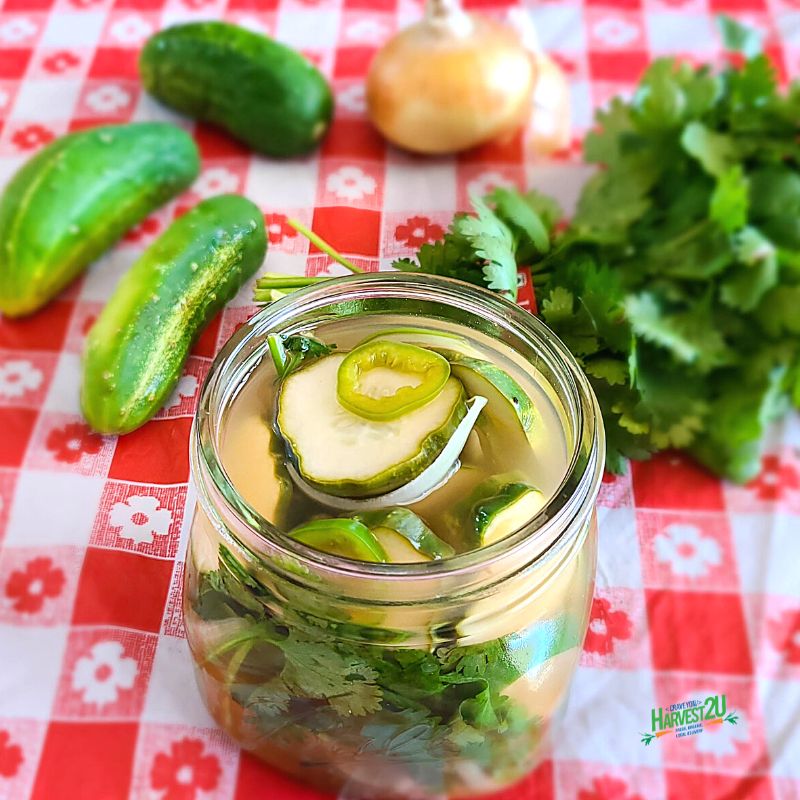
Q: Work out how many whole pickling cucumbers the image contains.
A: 3